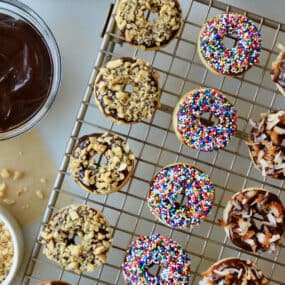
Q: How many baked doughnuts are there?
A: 13